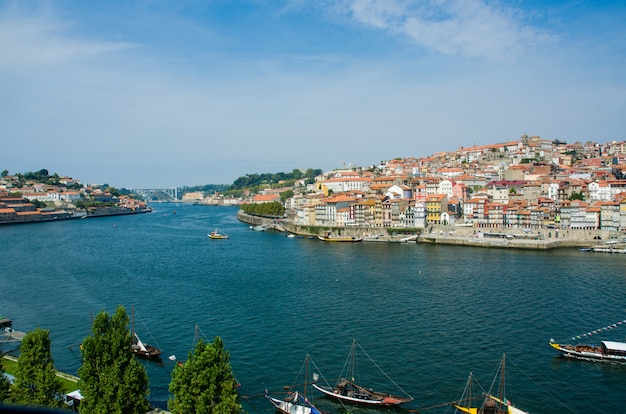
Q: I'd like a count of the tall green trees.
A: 3